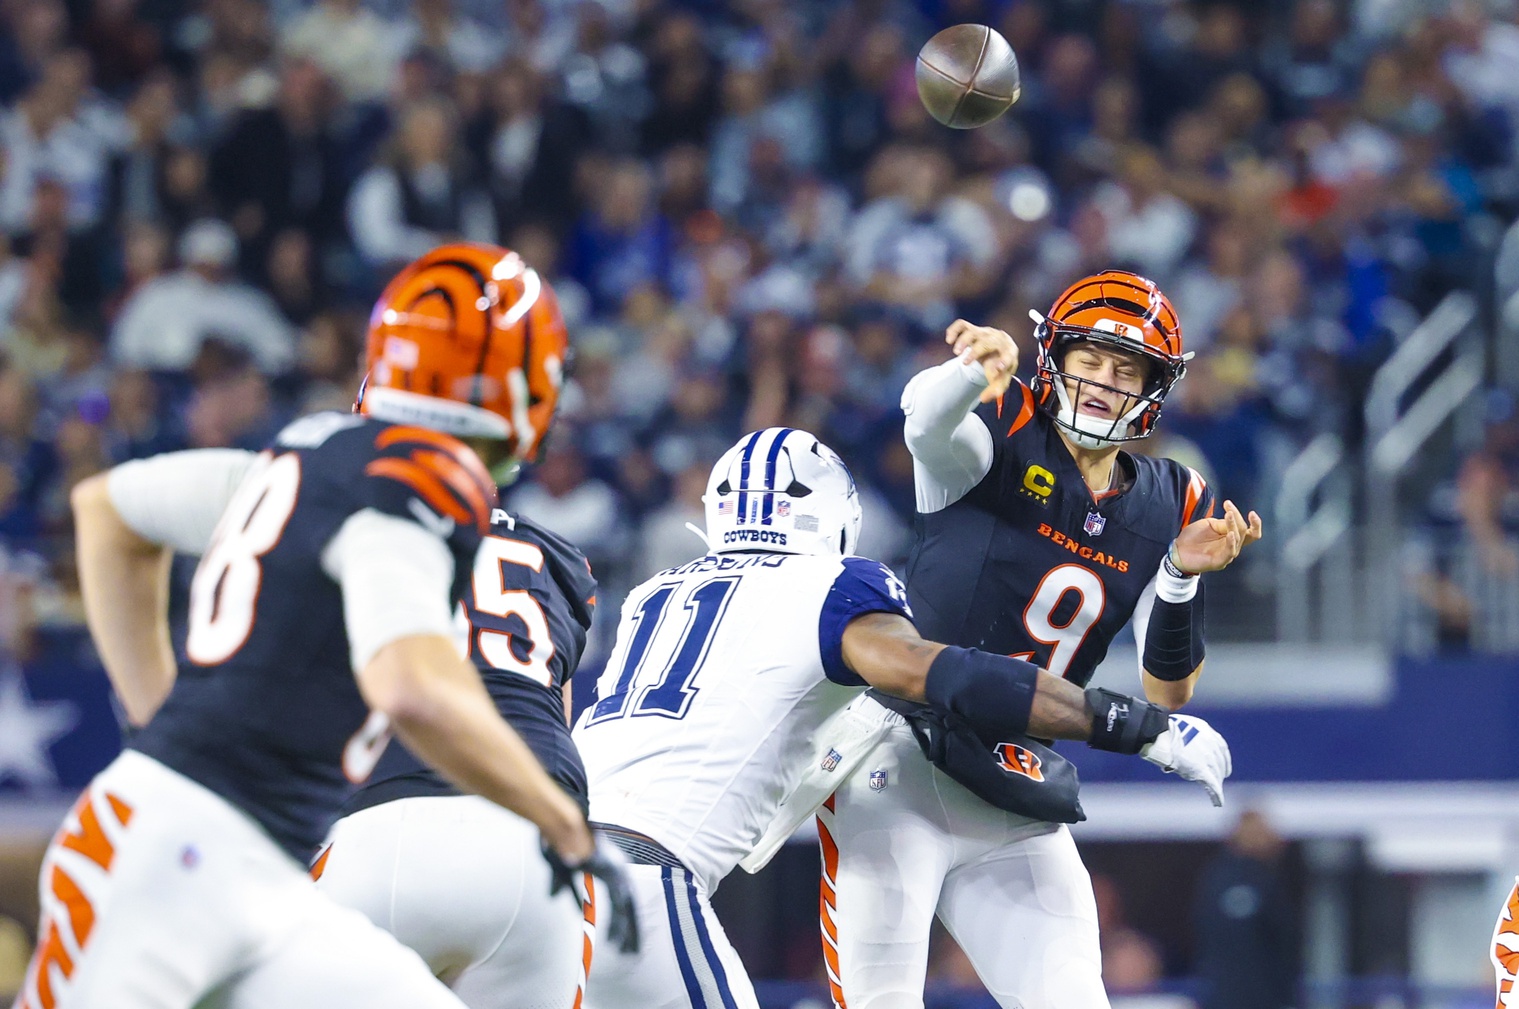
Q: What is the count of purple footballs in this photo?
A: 0